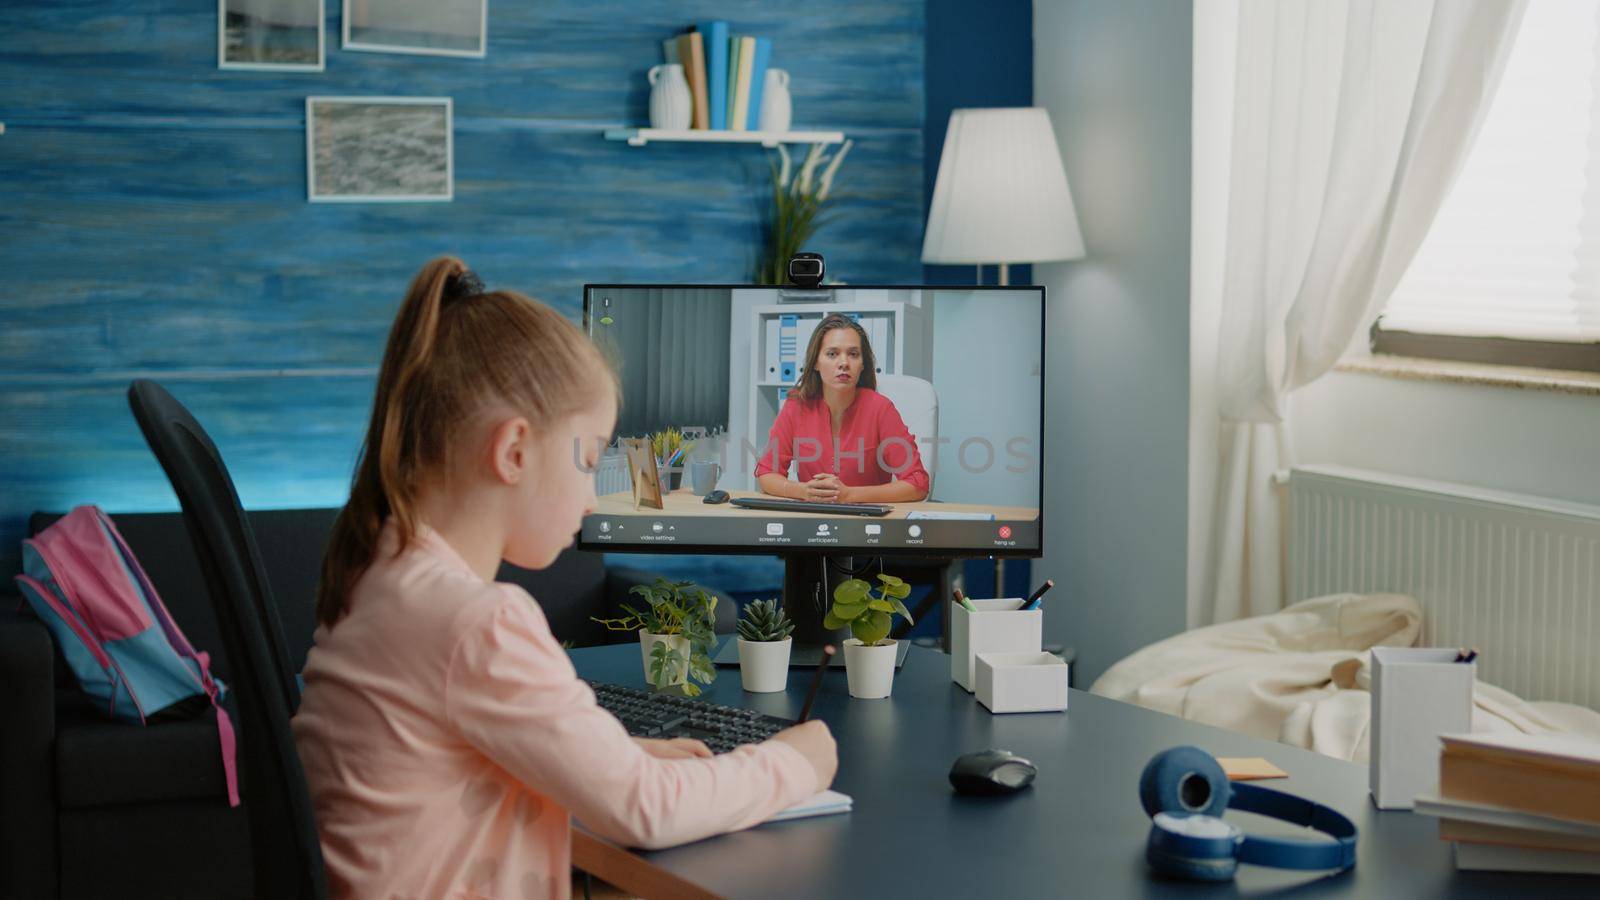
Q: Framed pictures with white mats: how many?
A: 3